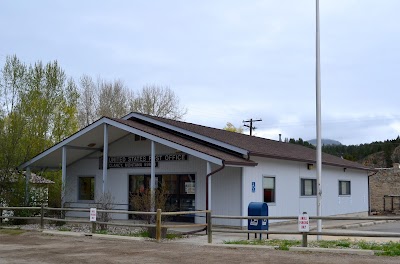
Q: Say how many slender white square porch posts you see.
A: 5